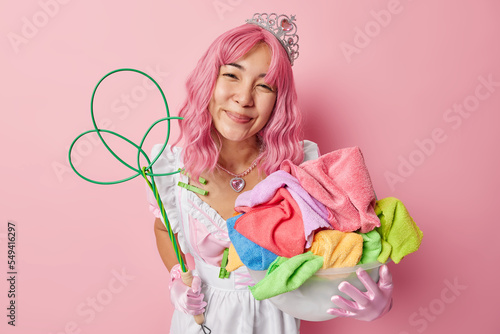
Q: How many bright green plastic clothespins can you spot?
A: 4